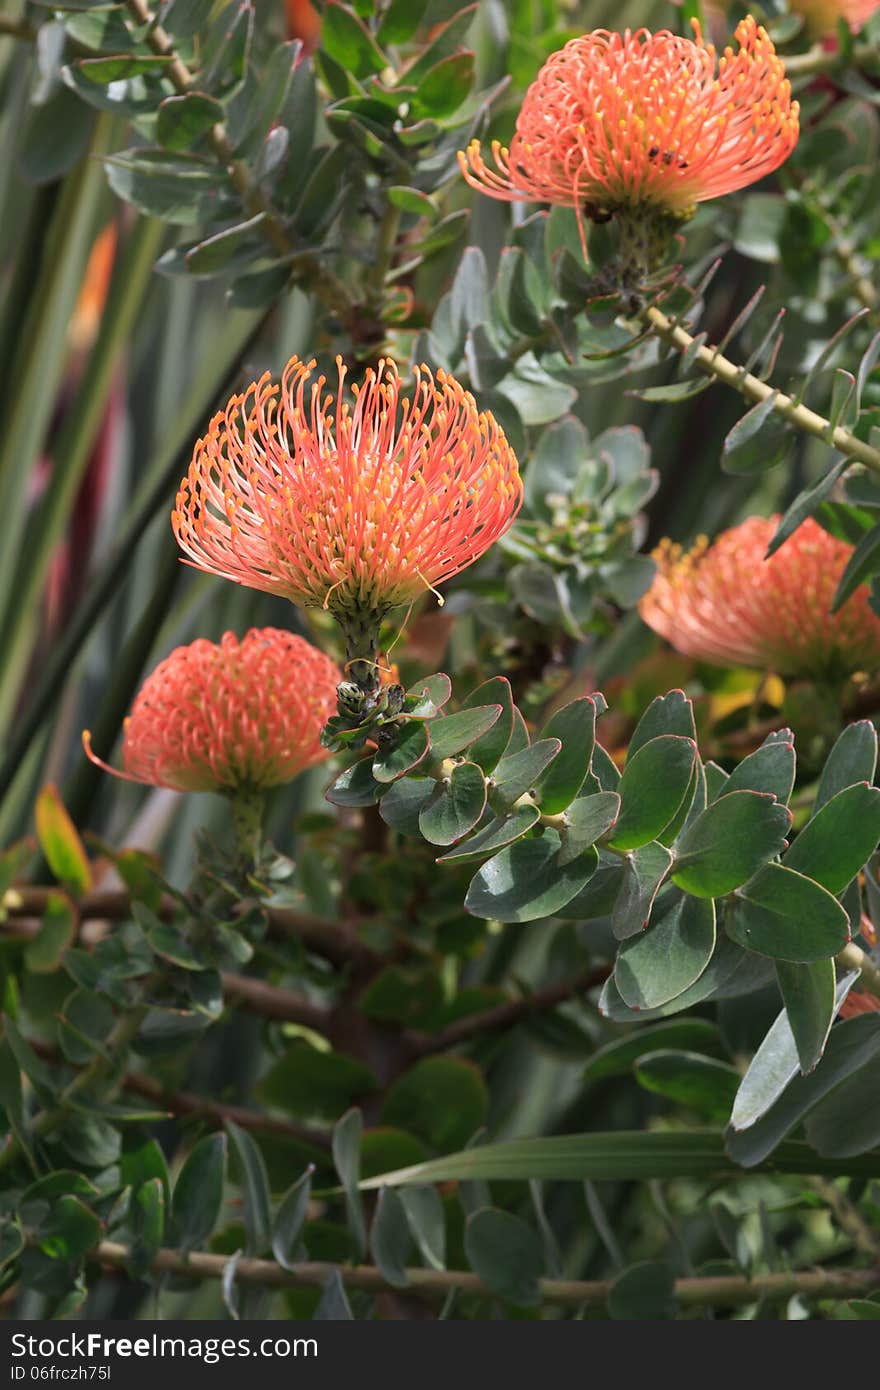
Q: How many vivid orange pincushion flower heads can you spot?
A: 4